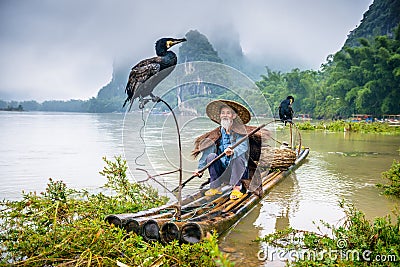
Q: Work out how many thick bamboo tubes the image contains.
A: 5